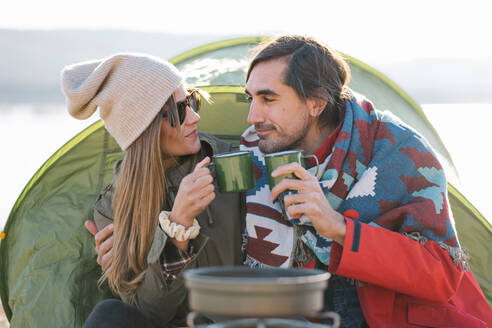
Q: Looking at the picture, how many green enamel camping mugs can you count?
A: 2